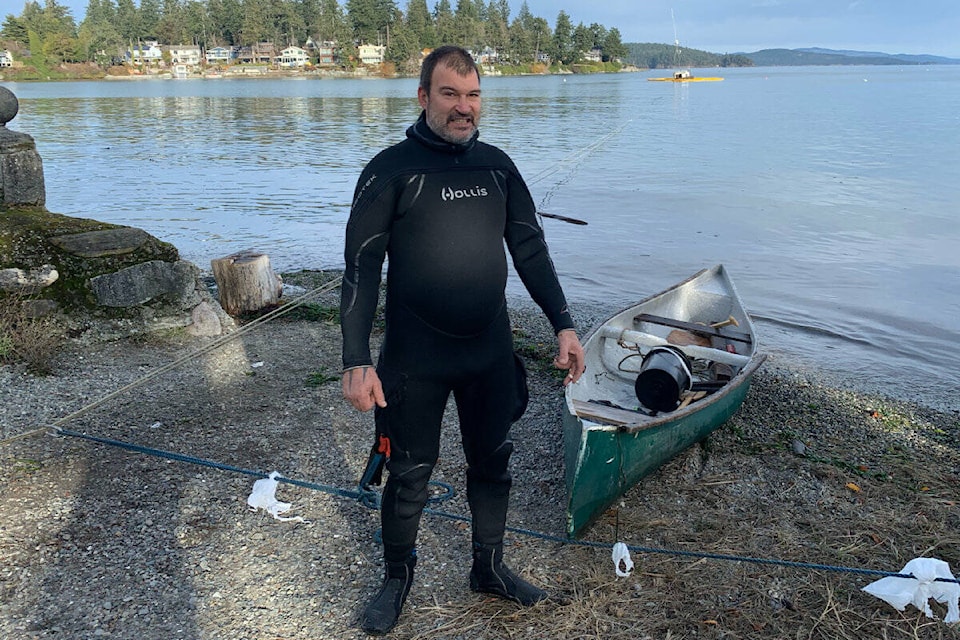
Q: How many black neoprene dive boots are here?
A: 2